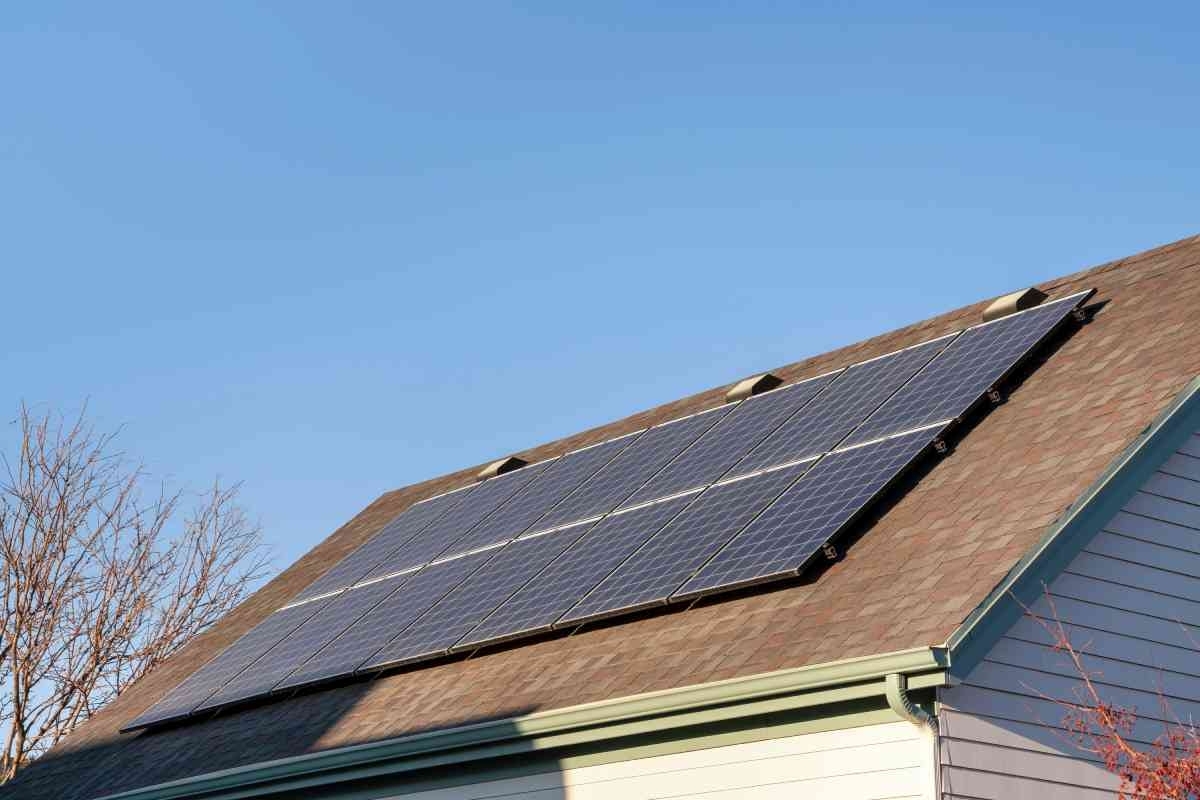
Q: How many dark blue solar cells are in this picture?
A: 14